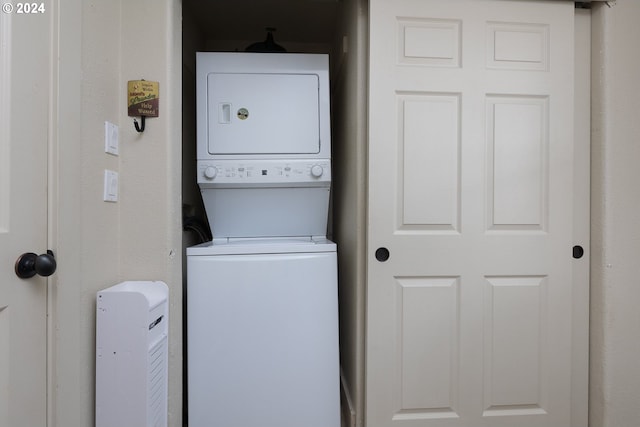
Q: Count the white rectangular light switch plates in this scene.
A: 2